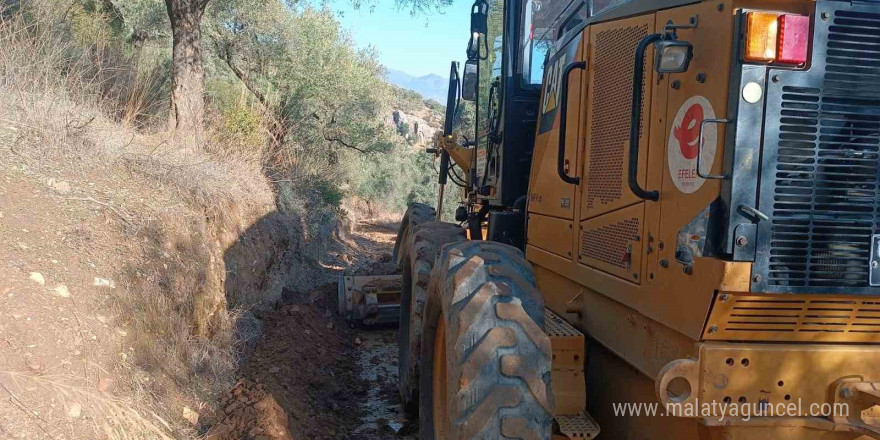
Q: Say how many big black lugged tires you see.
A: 3